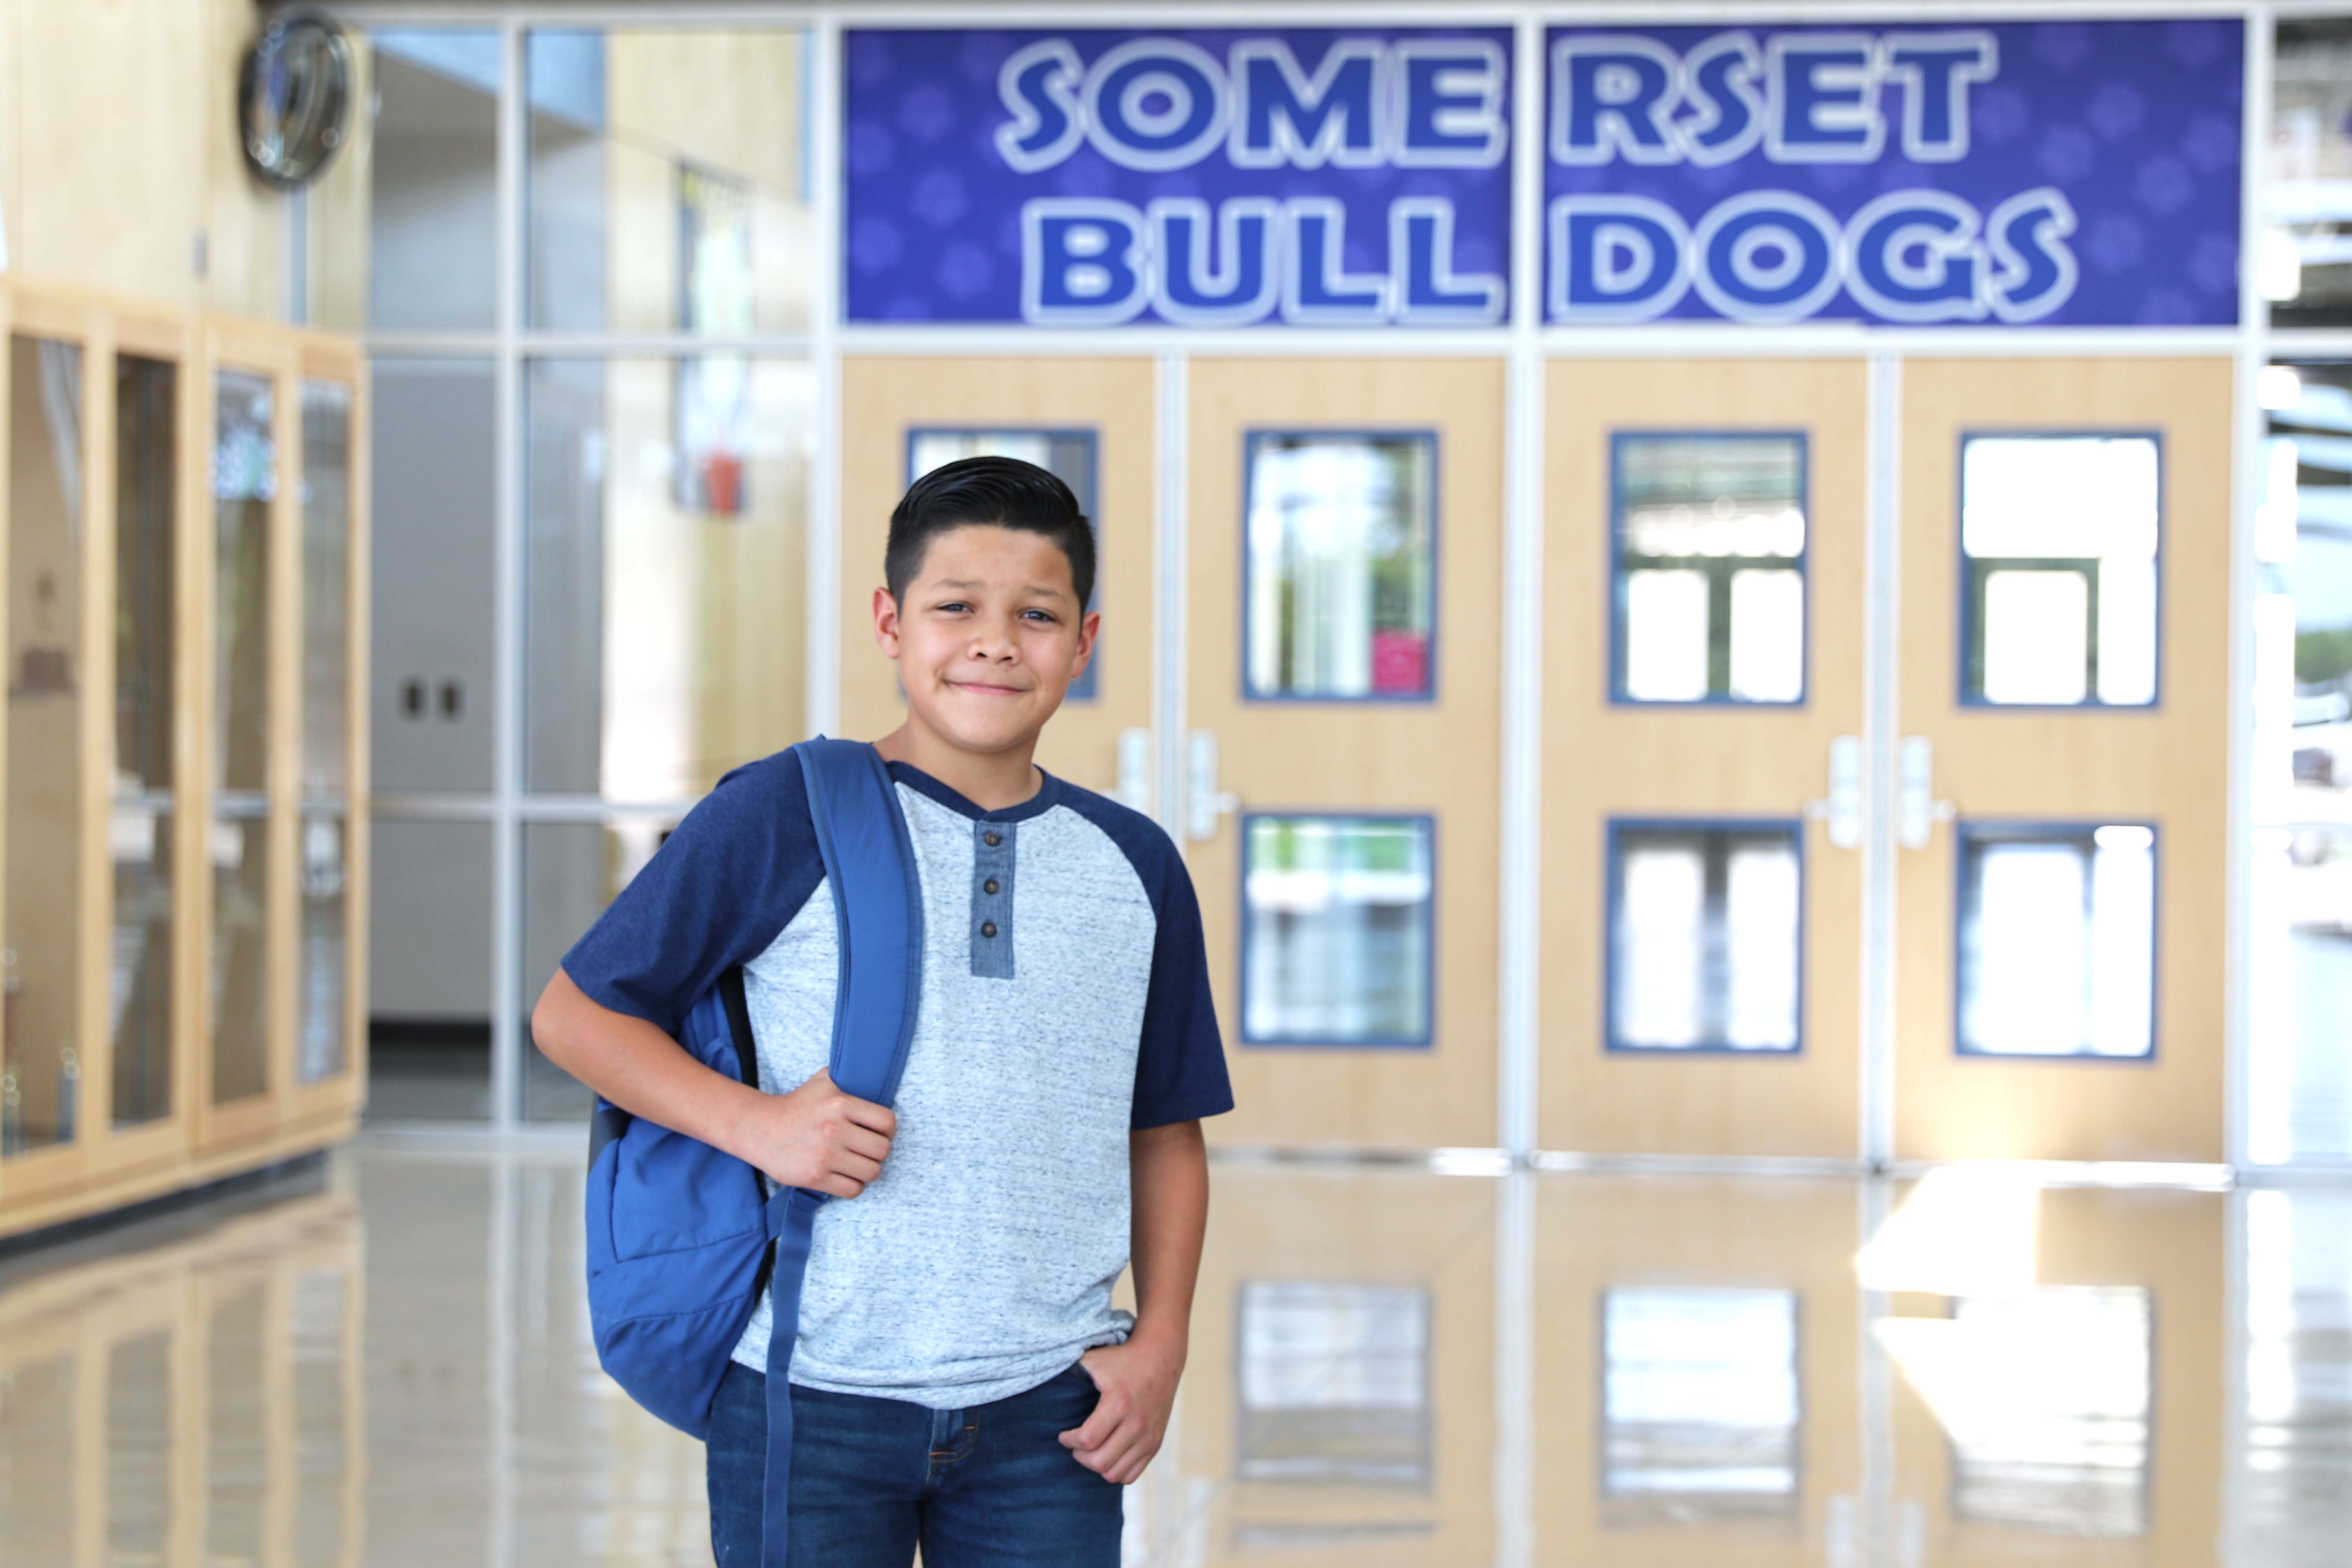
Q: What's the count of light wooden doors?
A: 4